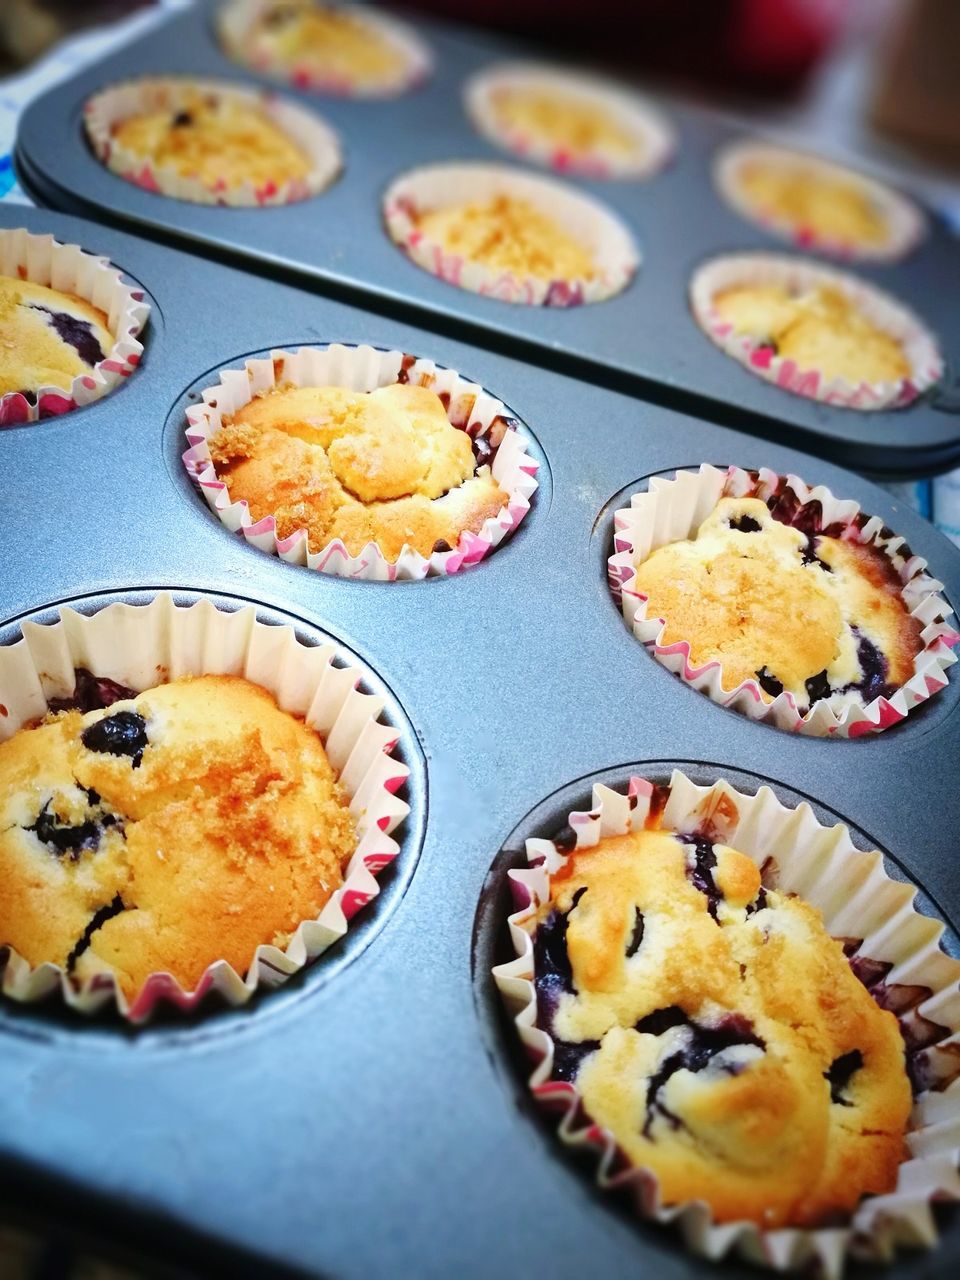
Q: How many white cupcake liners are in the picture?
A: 11